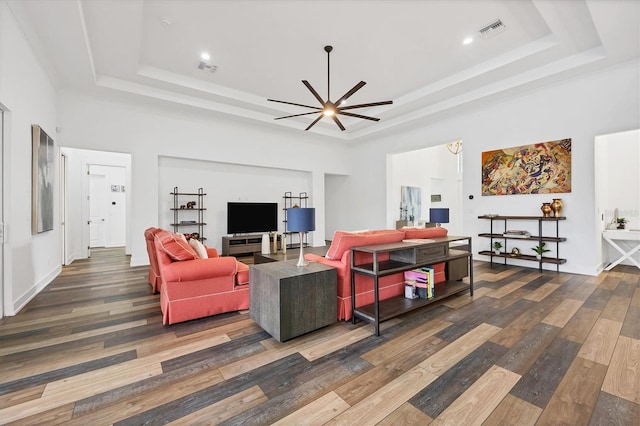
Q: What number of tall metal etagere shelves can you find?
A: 2